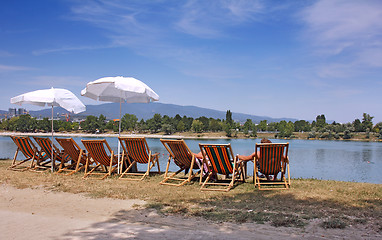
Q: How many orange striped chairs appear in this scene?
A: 8